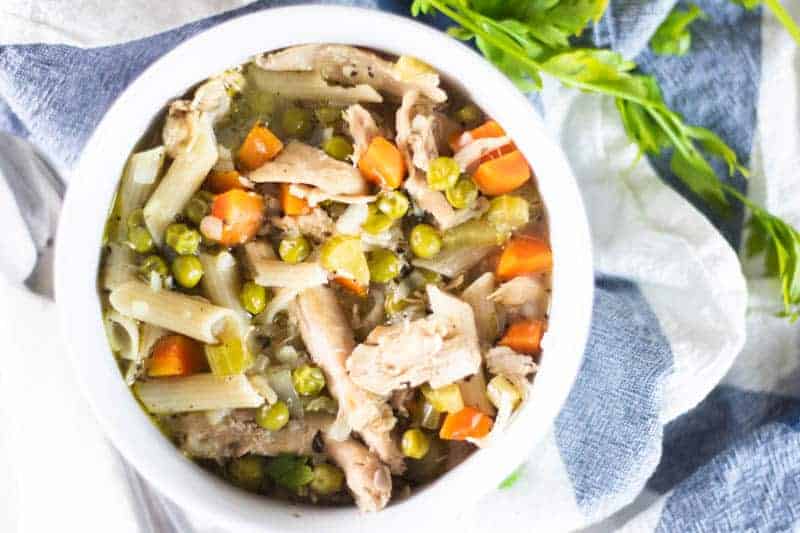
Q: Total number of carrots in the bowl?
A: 12